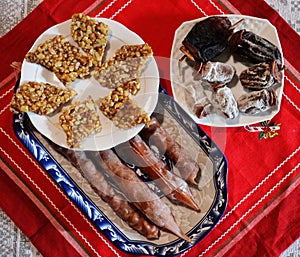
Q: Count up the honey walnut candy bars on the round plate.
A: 6